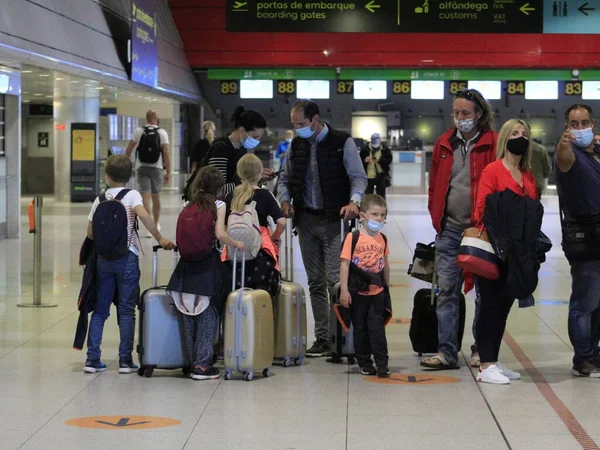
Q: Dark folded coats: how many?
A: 1